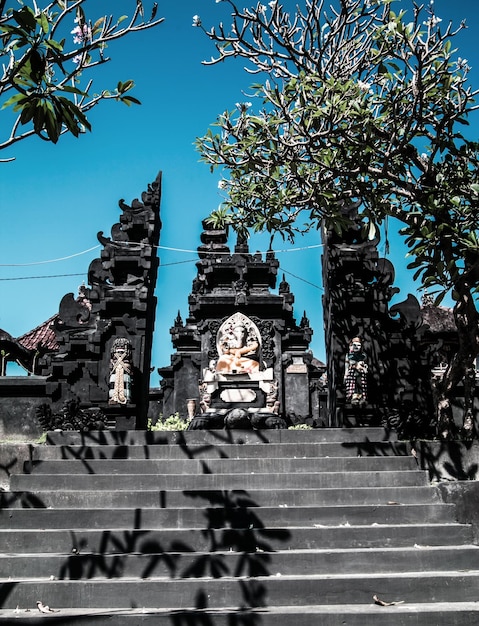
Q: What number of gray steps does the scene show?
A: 10